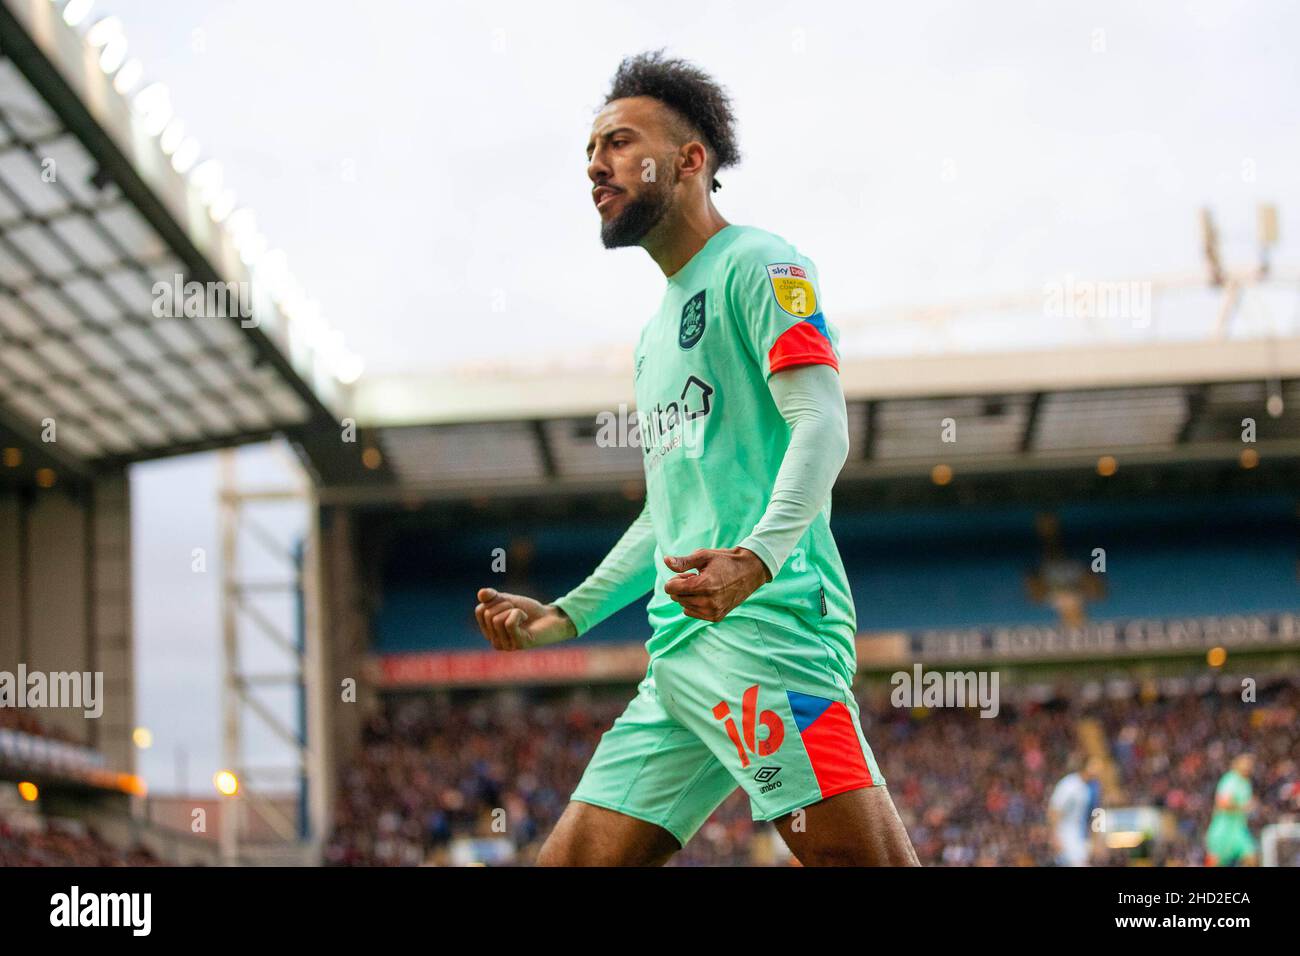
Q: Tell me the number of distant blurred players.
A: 2